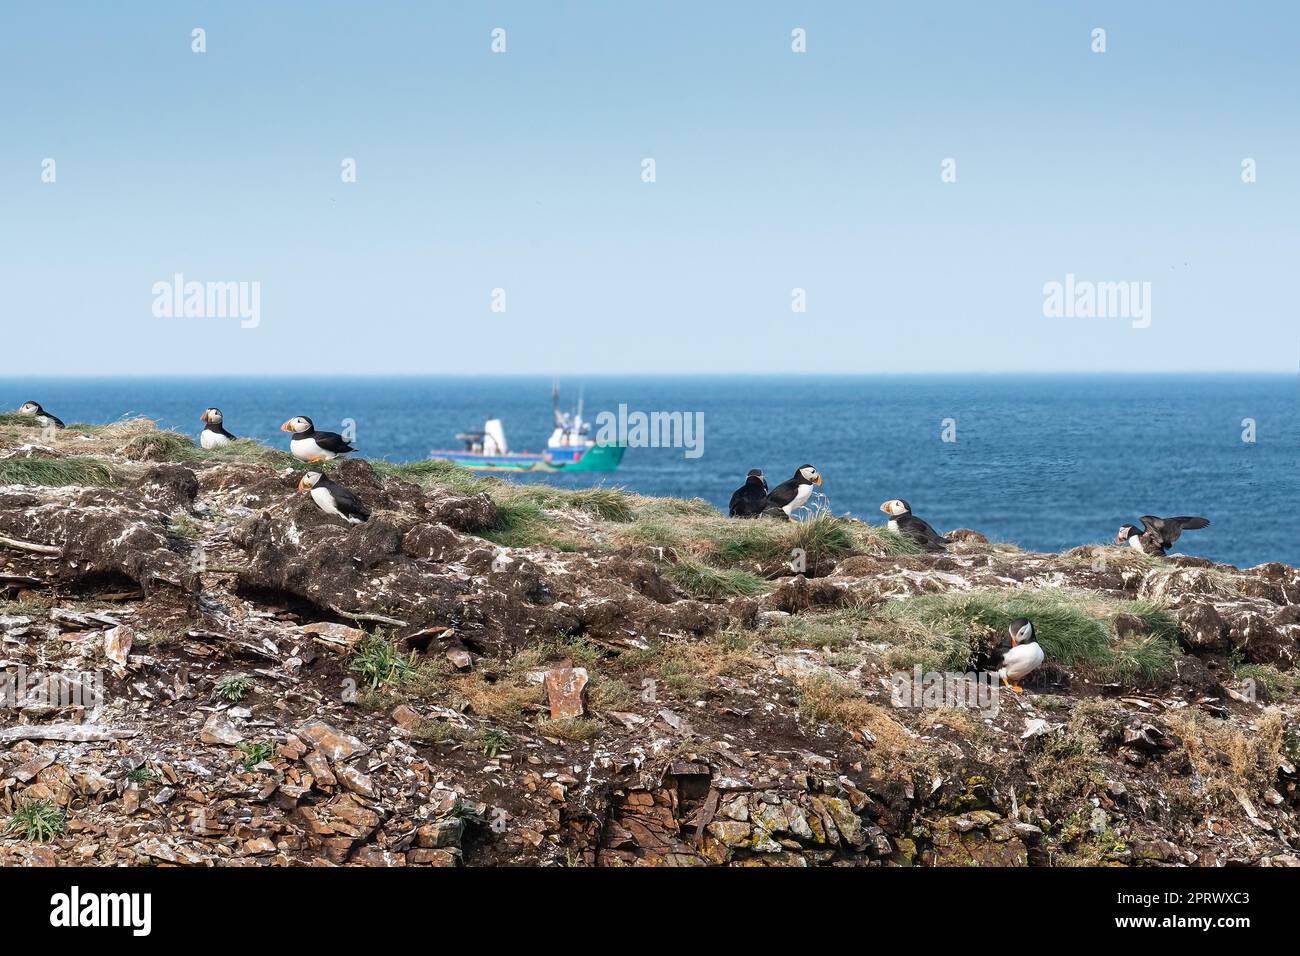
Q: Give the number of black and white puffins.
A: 9